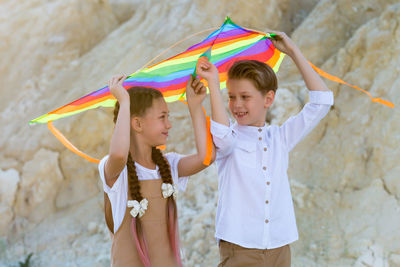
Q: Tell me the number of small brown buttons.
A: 7